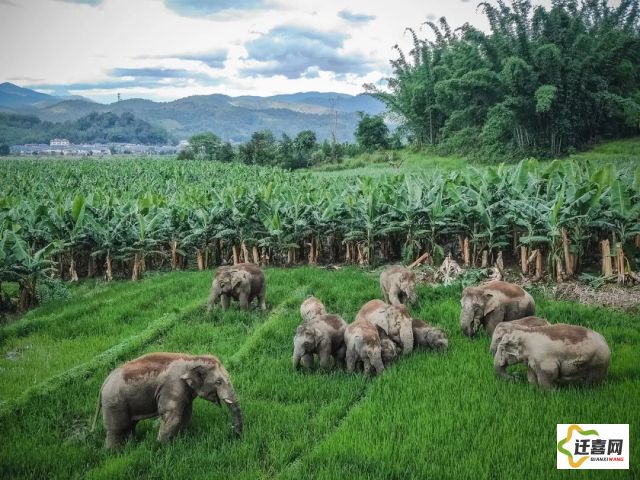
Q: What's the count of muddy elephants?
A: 12